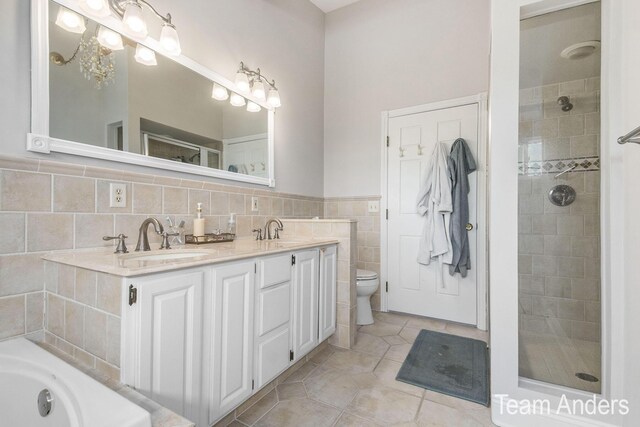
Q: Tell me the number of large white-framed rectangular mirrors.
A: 1